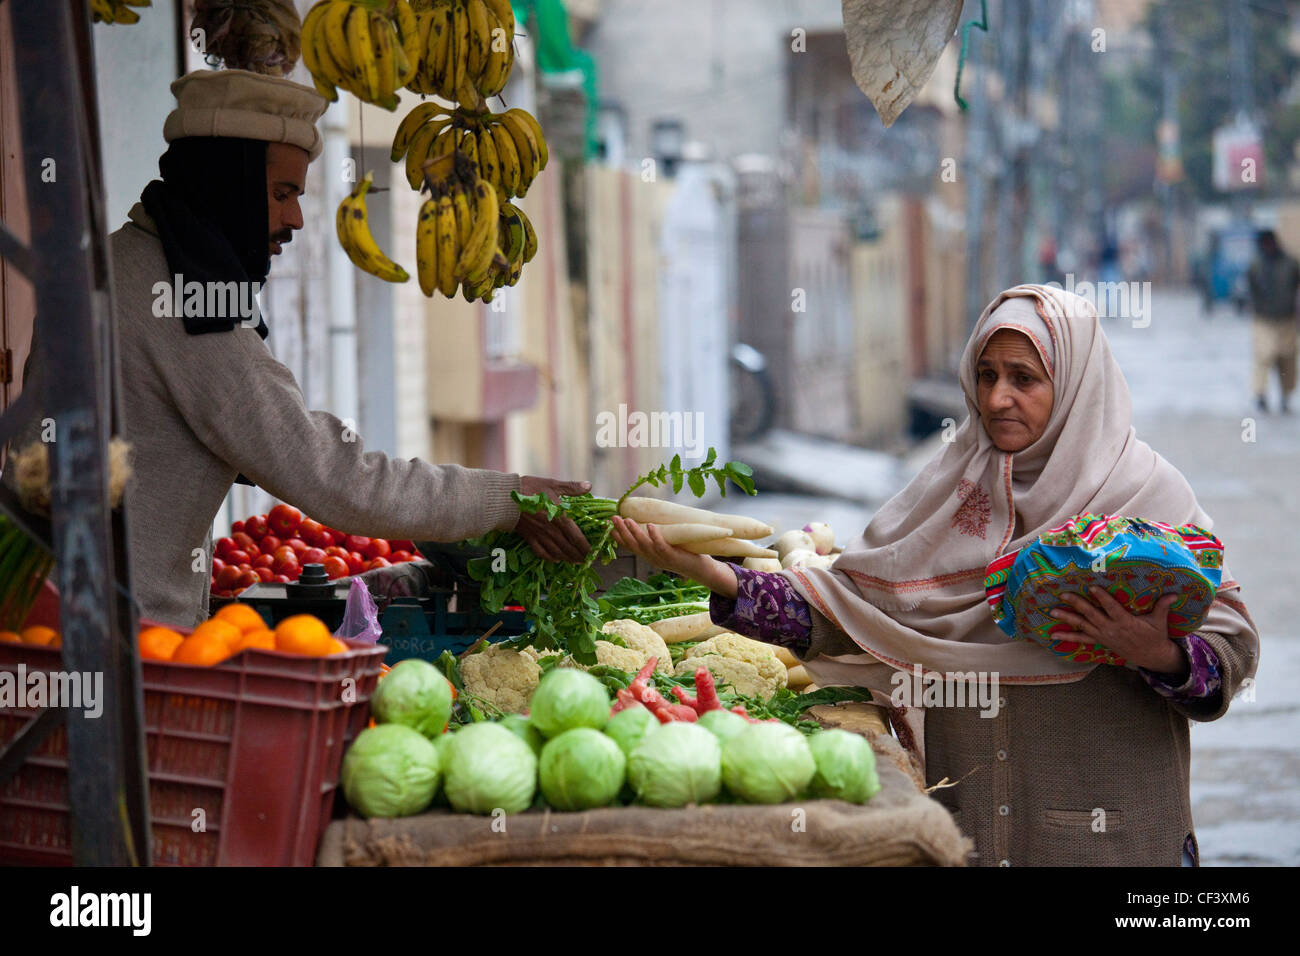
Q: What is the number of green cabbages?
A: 12